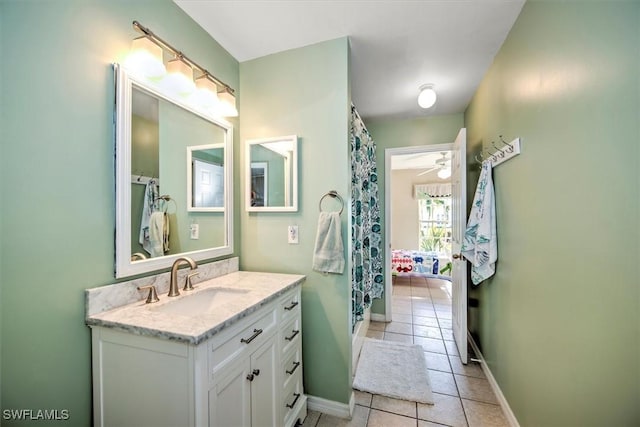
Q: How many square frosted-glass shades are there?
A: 4